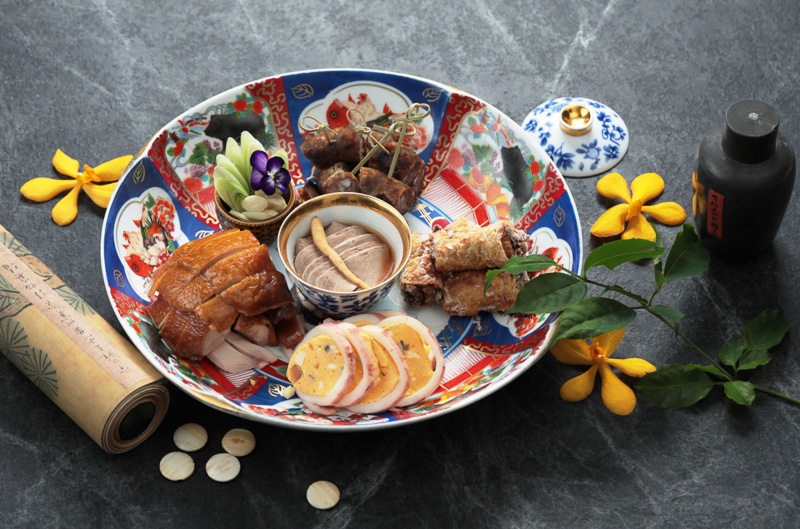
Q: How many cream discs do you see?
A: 5